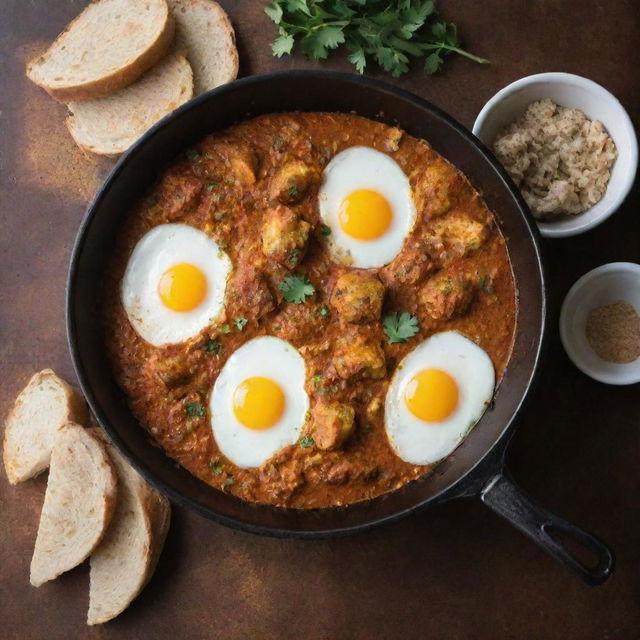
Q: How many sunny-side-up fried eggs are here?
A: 4